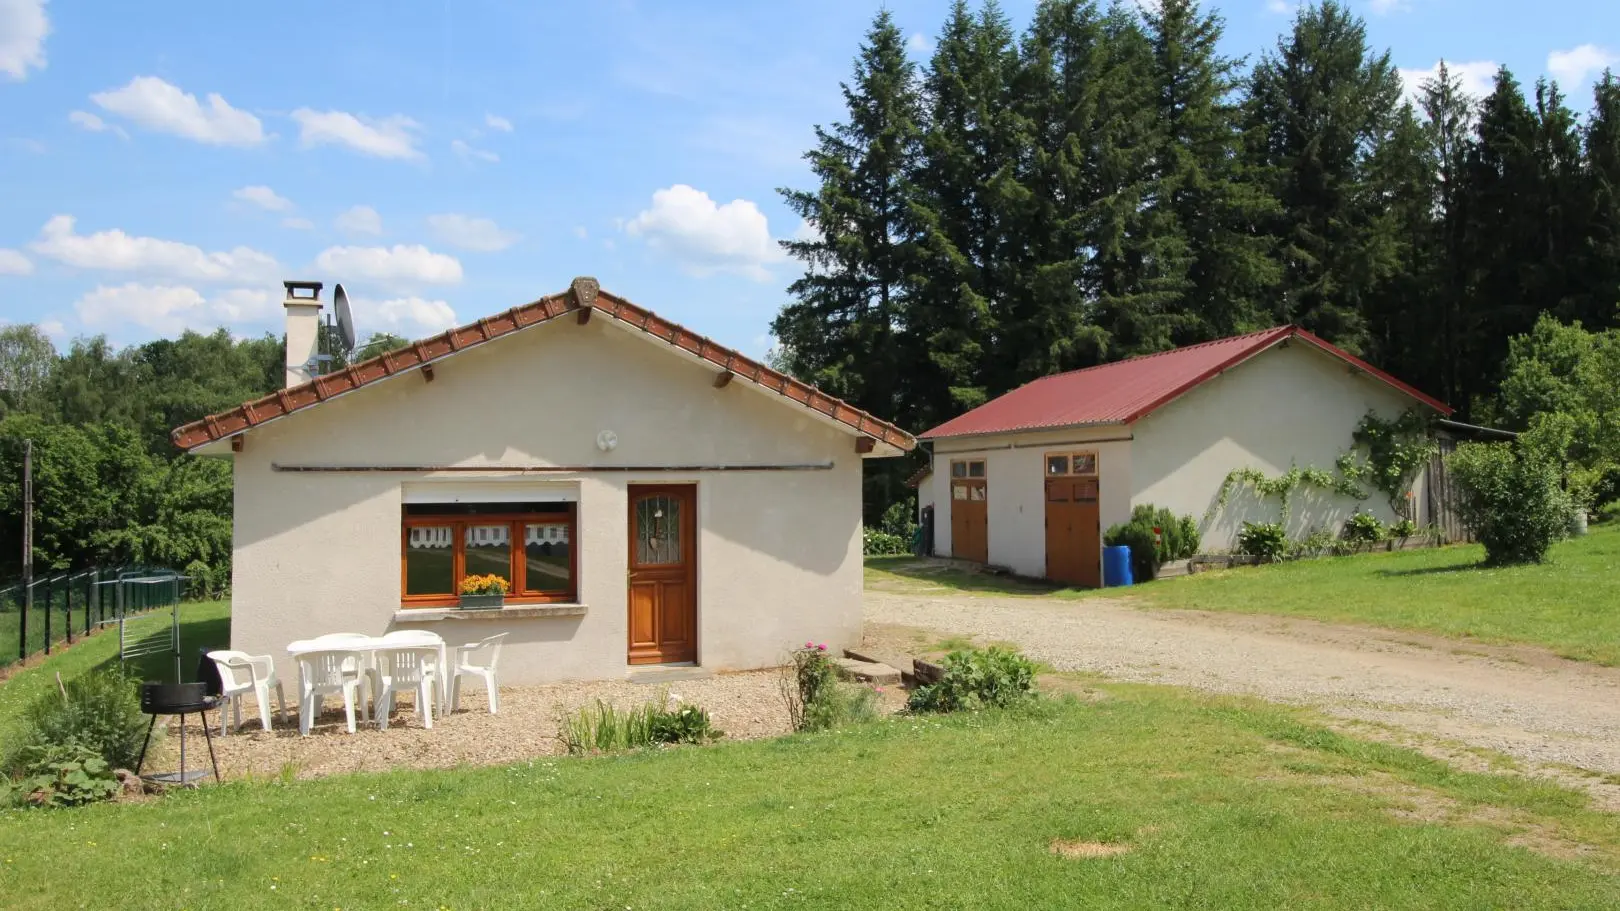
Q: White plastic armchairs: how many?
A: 6